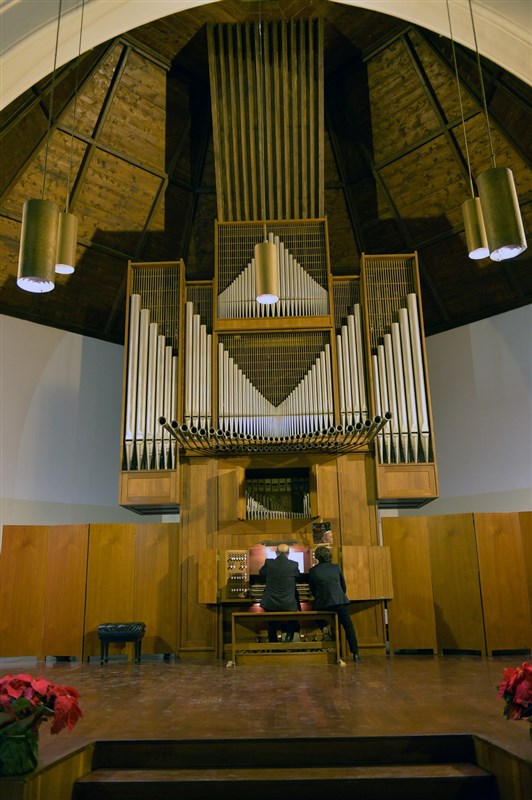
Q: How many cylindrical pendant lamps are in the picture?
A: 5